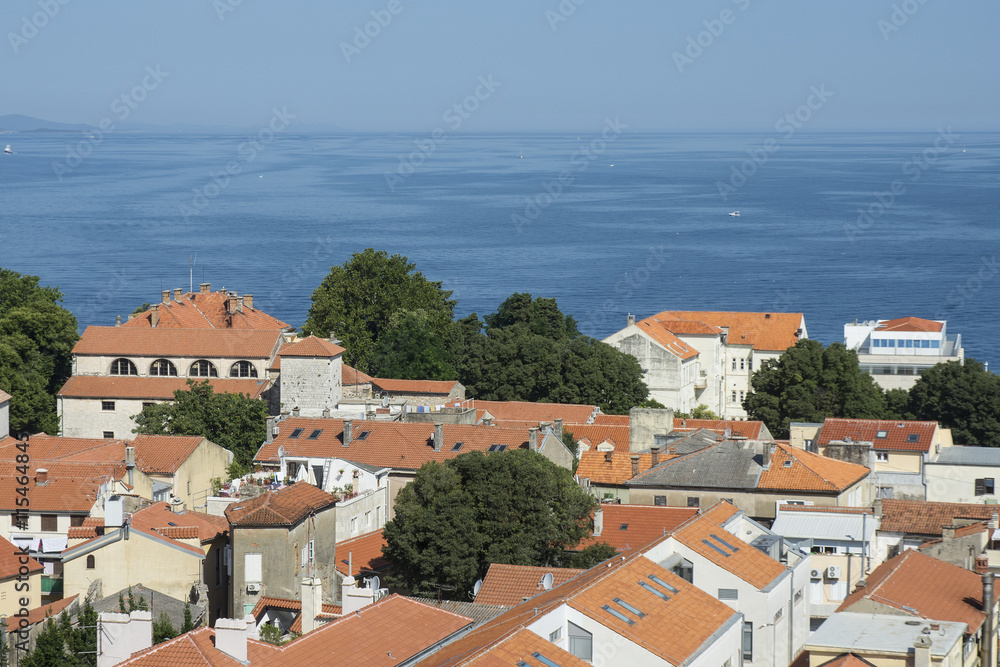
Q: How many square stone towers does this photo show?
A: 1